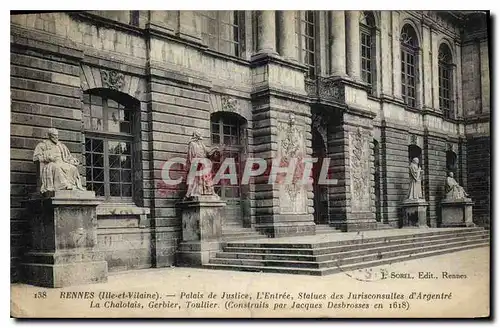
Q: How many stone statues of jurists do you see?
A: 4